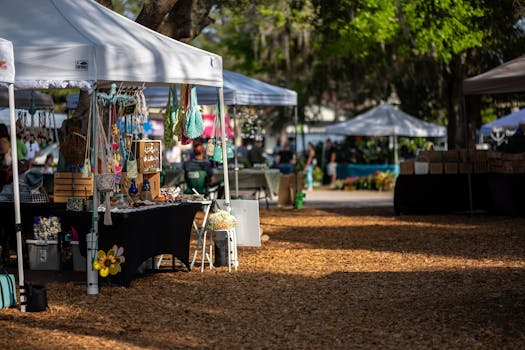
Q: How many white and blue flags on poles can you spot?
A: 0